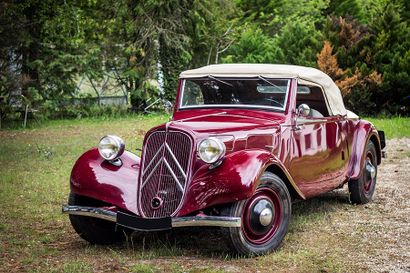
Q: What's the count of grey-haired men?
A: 0